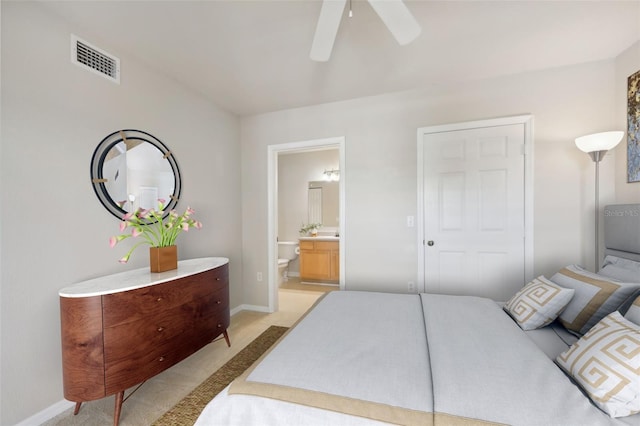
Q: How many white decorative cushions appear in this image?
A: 2